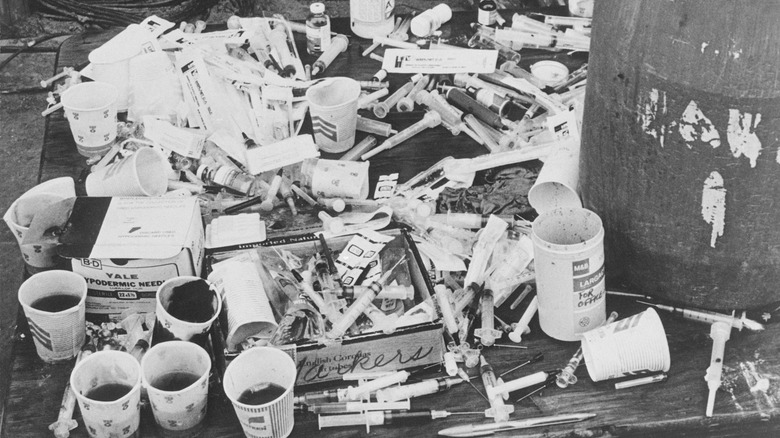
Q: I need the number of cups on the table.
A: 12